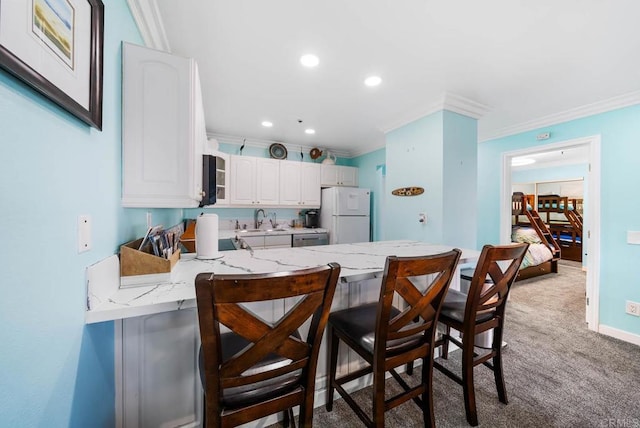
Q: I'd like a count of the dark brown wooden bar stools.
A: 3